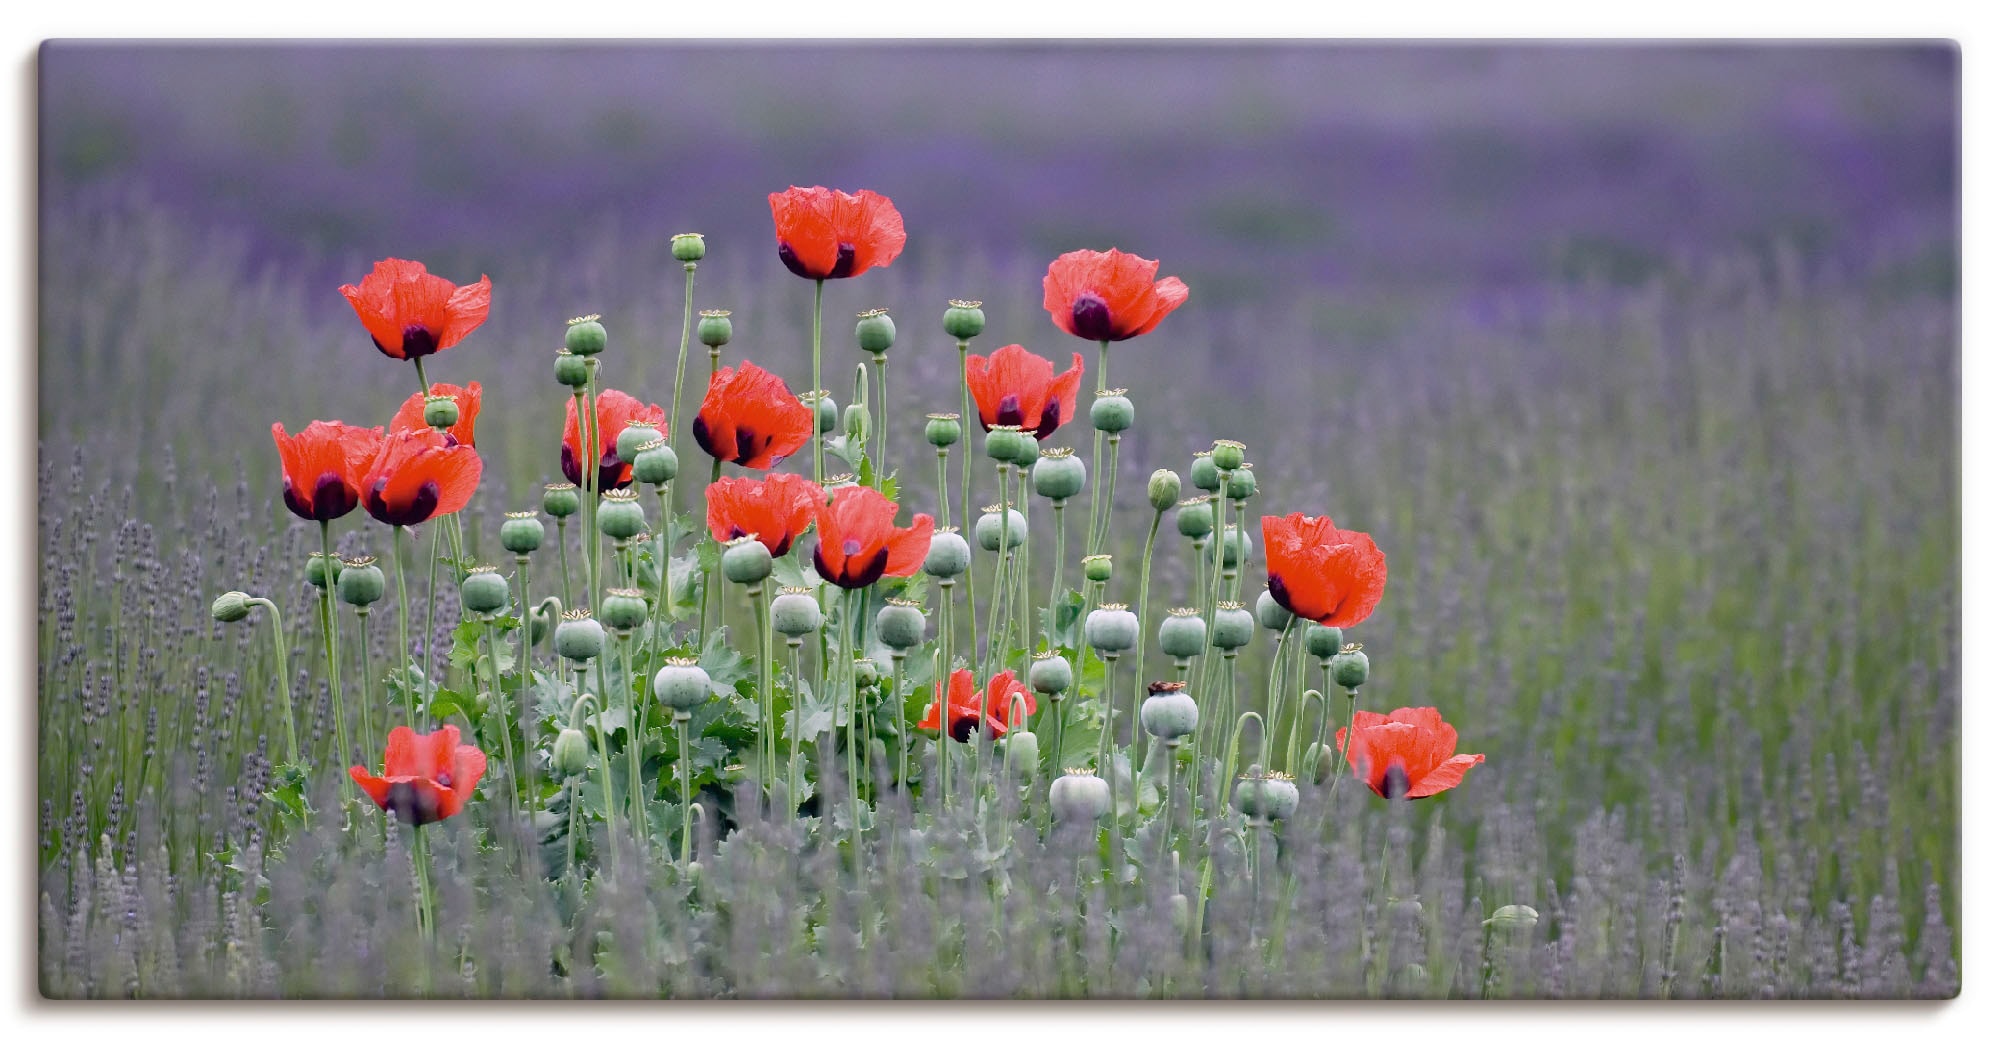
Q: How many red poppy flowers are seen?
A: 15